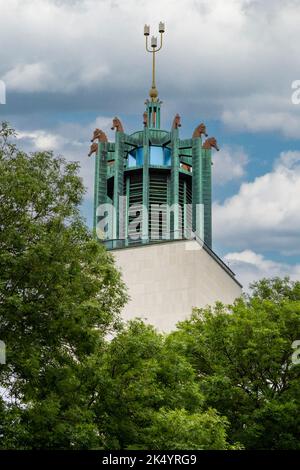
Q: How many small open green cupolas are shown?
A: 1